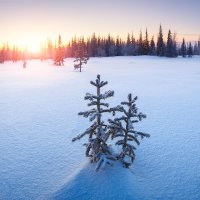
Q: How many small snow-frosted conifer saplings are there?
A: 2